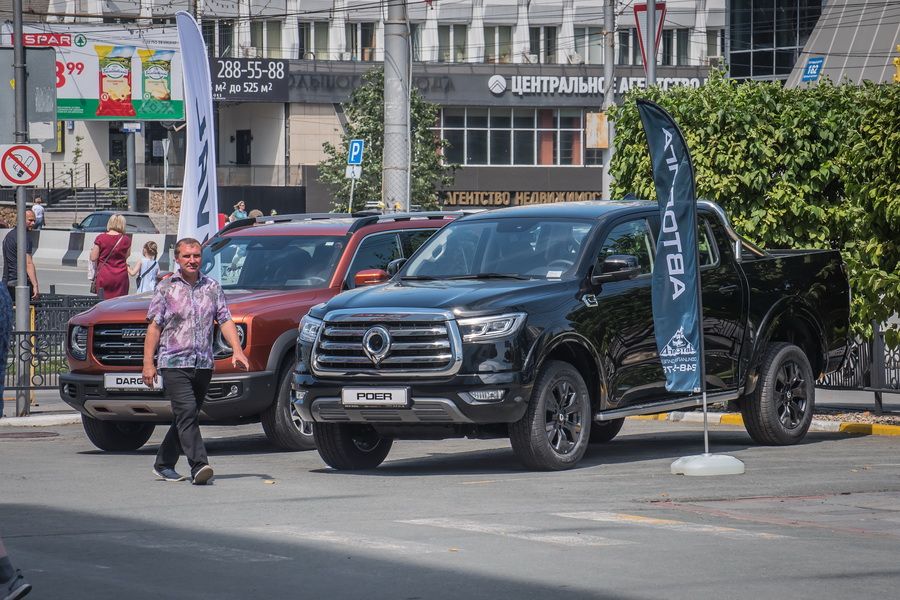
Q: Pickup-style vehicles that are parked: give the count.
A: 1